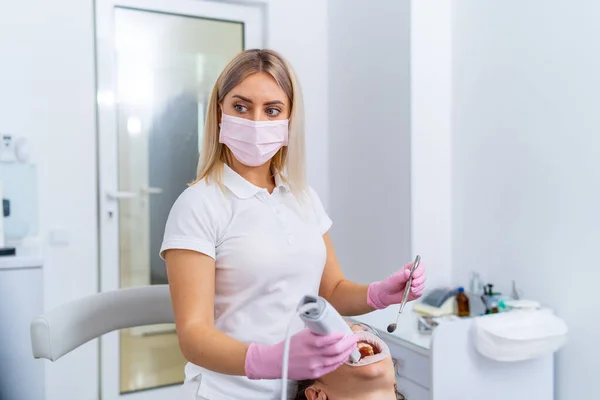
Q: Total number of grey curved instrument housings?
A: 1